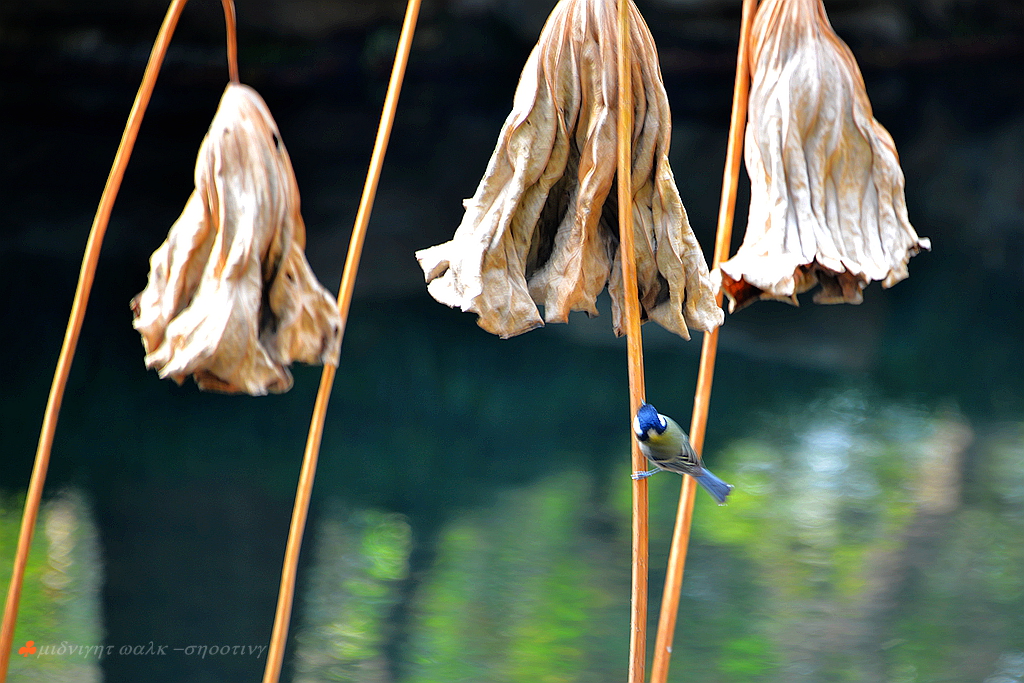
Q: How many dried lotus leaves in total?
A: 3